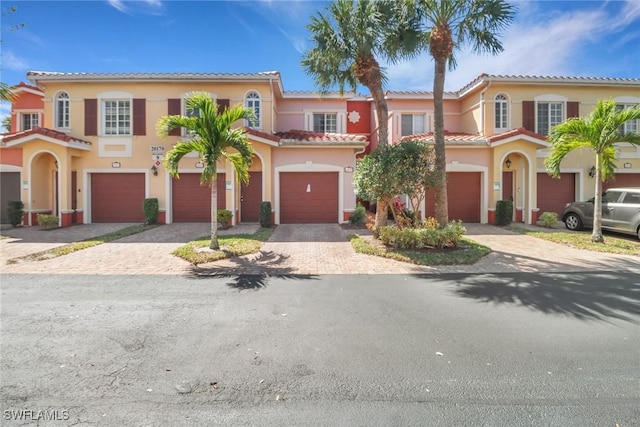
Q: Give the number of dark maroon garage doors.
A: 6